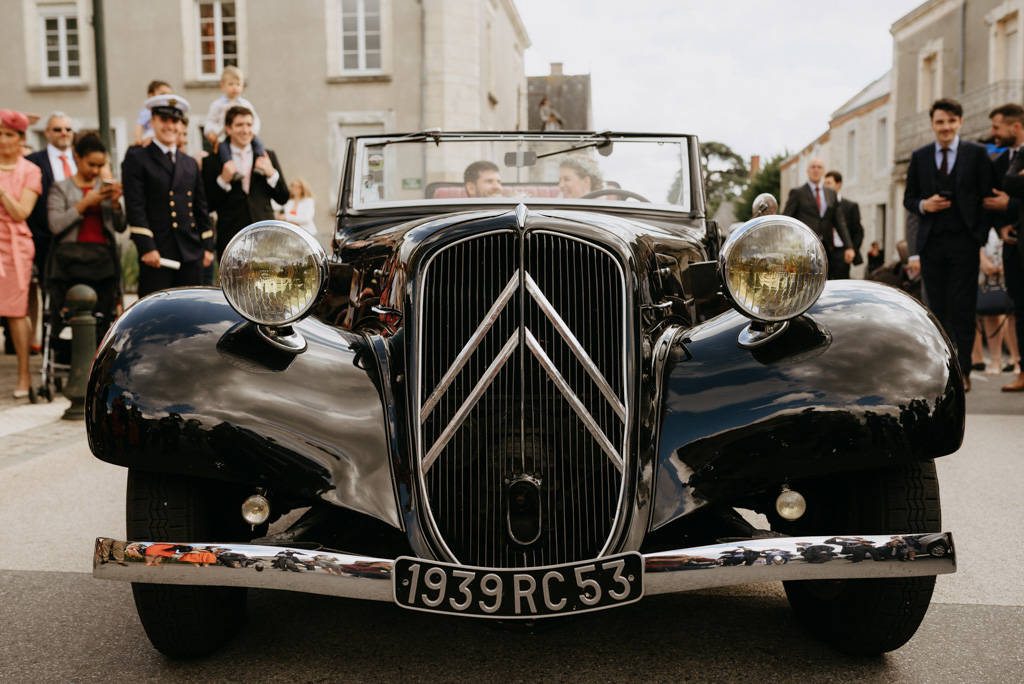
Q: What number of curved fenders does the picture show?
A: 2